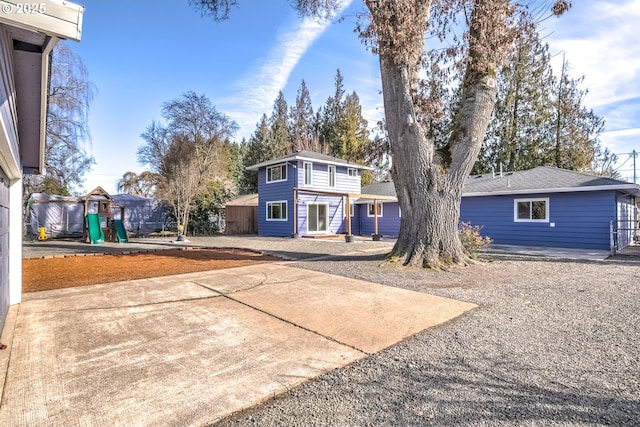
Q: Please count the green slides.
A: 2